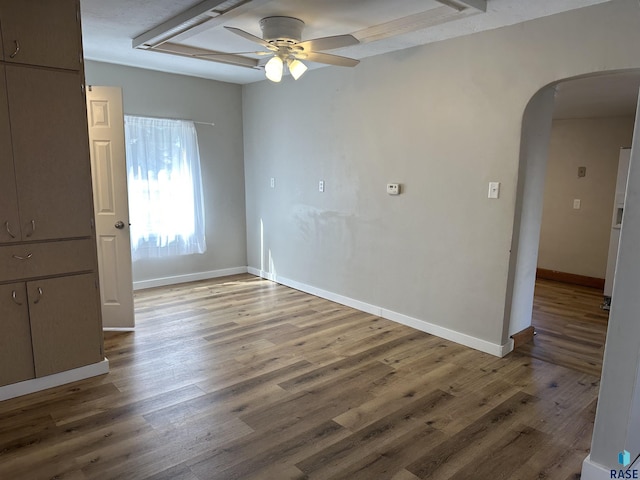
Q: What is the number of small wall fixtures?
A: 6